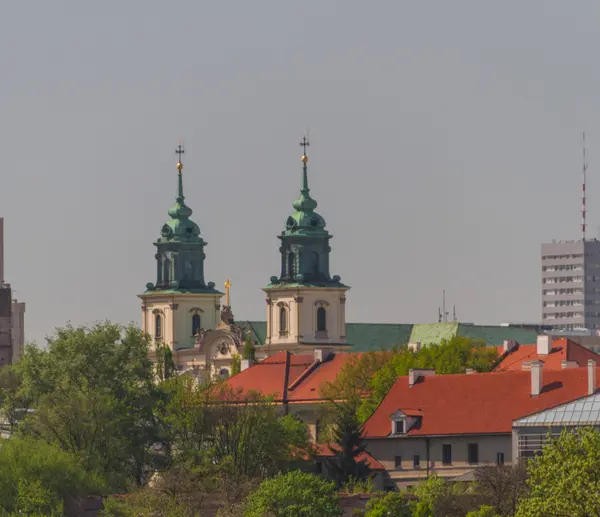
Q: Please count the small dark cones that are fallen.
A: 0